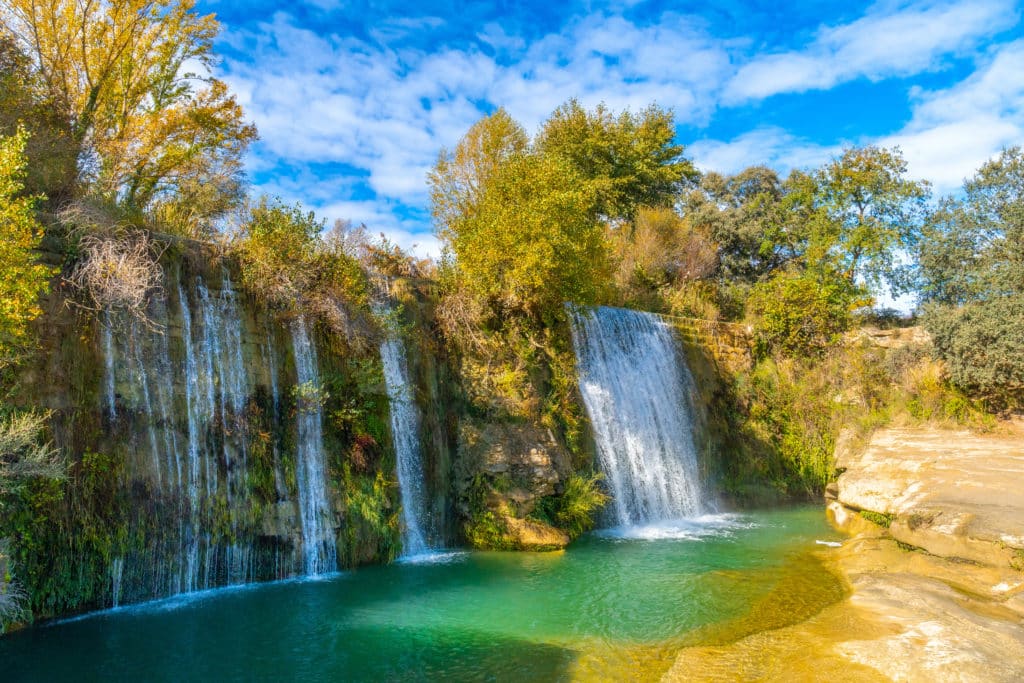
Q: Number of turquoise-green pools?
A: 1